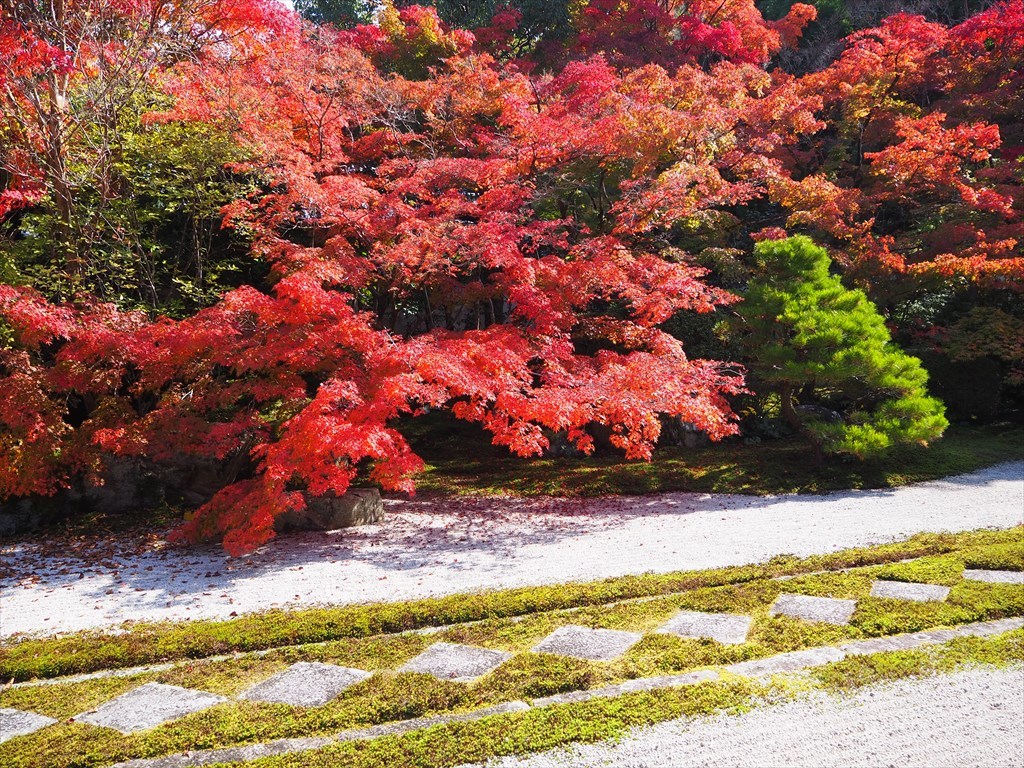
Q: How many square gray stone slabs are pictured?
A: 9